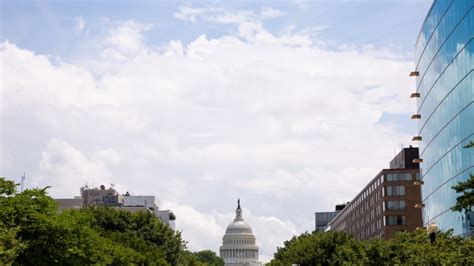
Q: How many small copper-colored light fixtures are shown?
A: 7